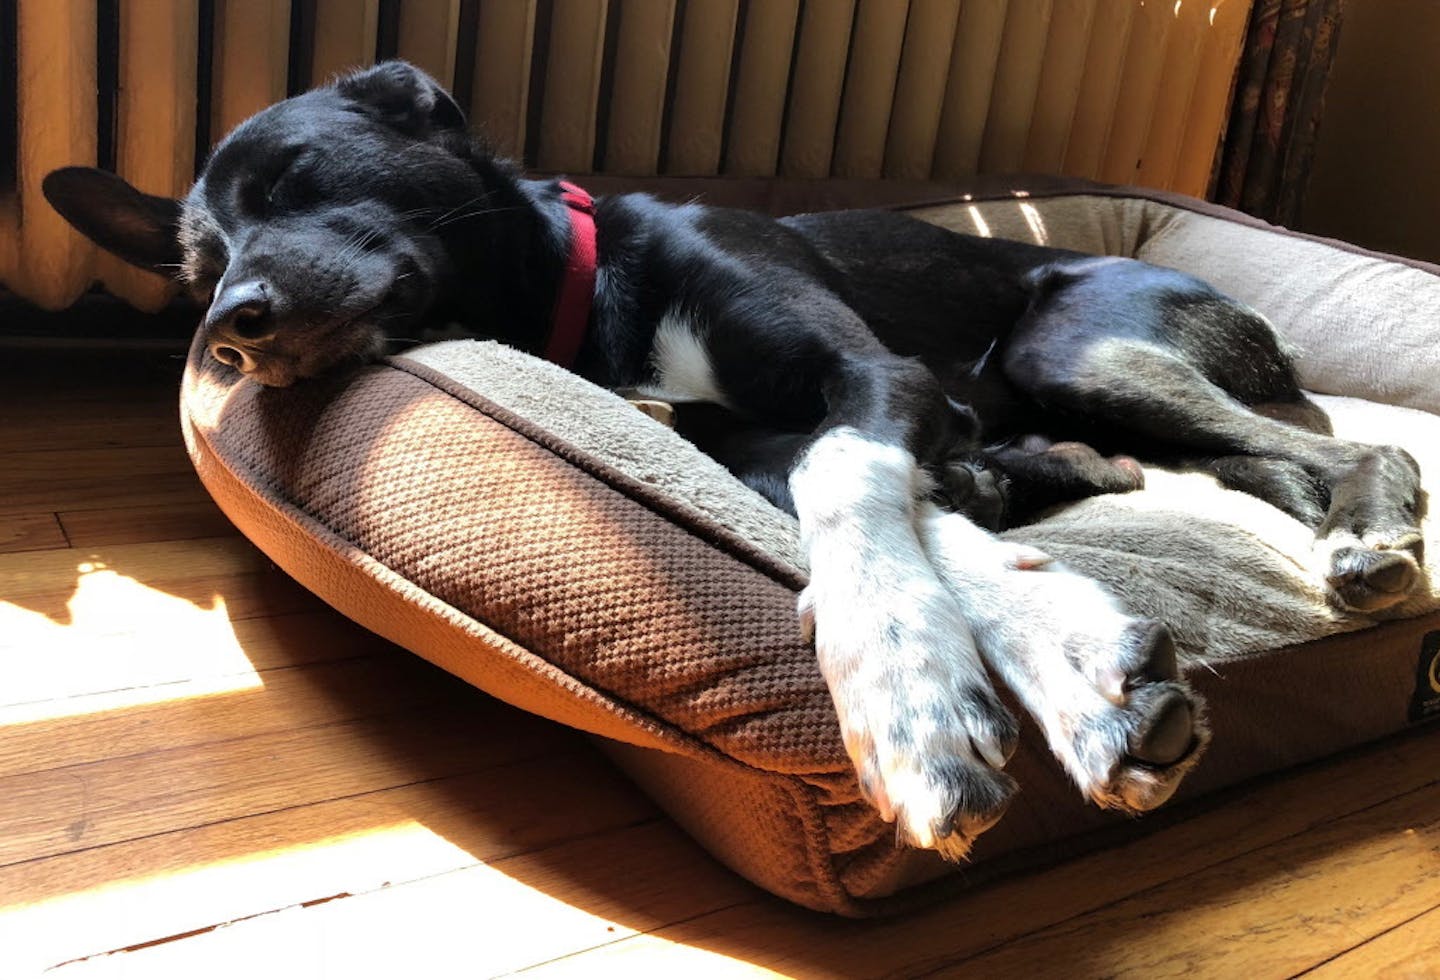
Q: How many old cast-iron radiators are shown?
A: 1